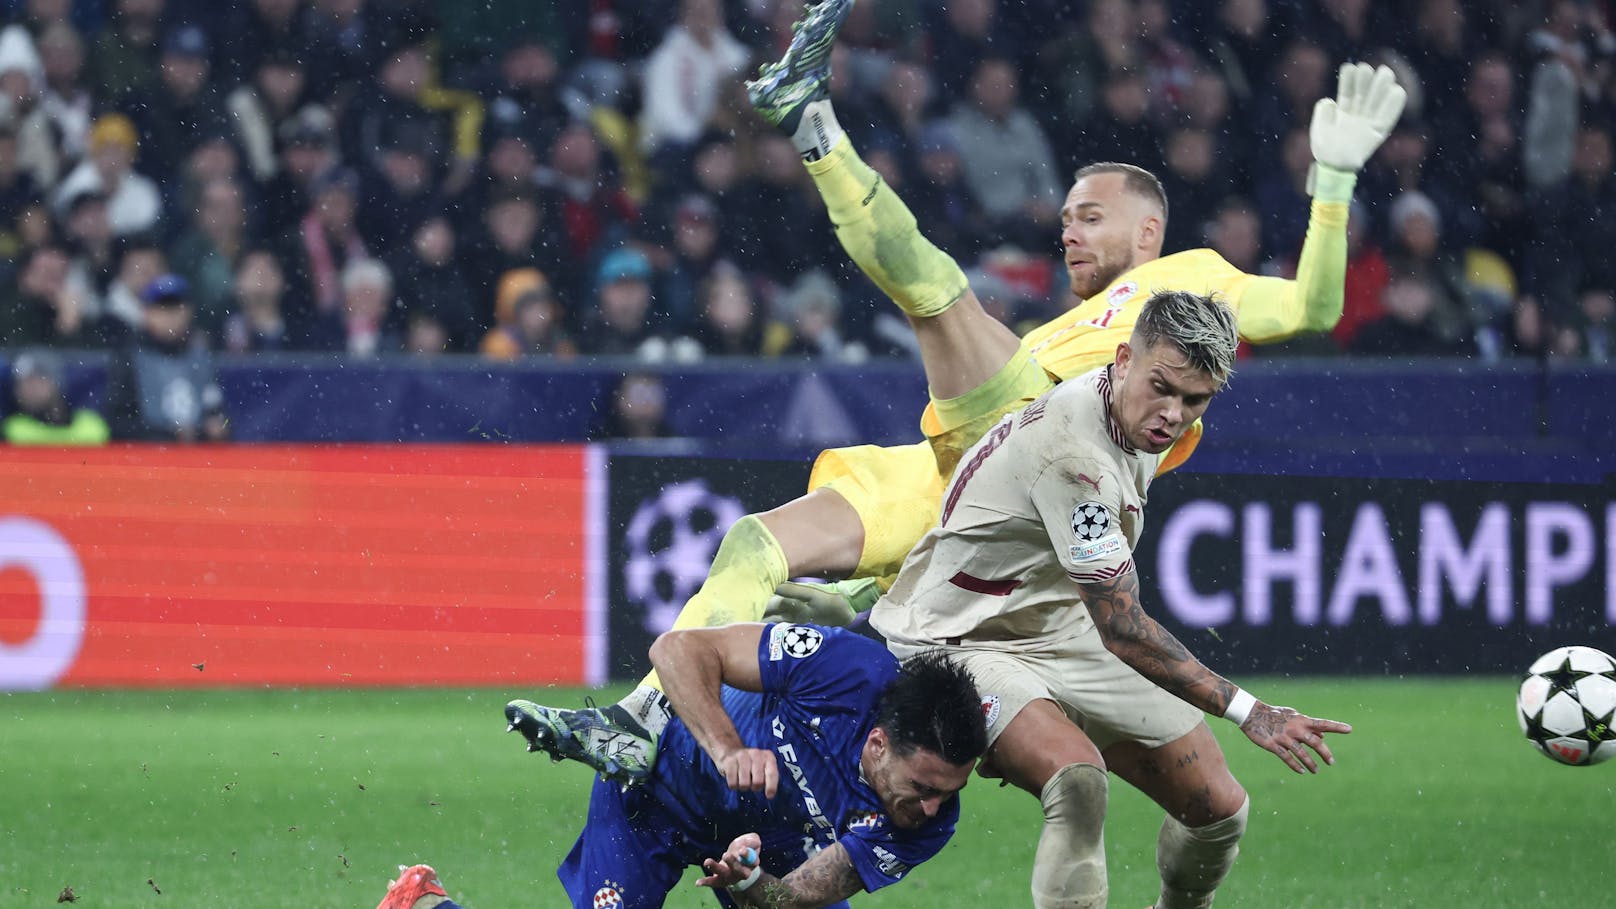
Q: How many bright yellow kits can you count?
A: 1